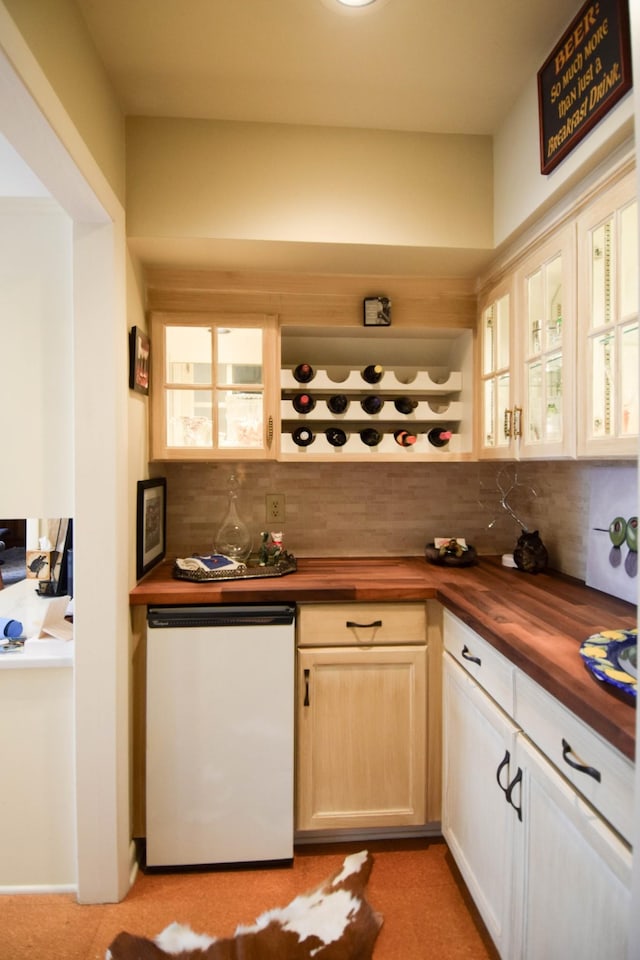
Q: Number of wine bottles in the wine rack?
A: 11